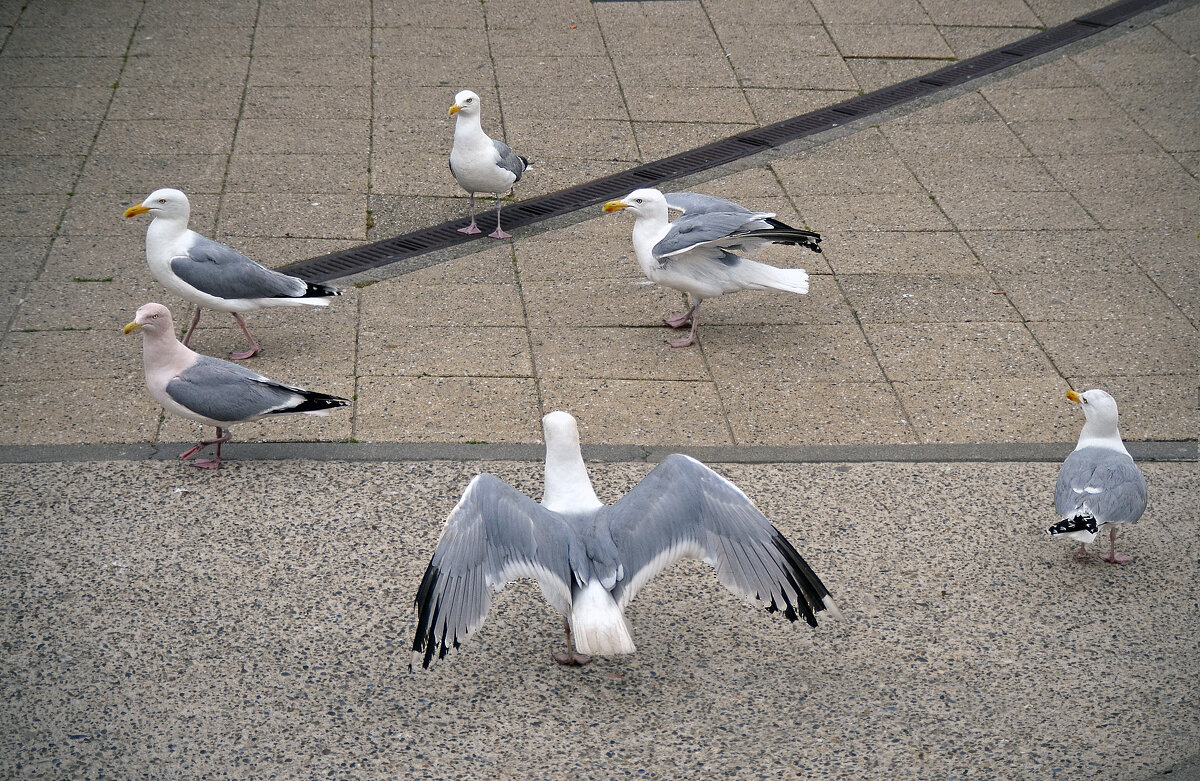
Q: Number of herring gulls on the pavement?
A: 6